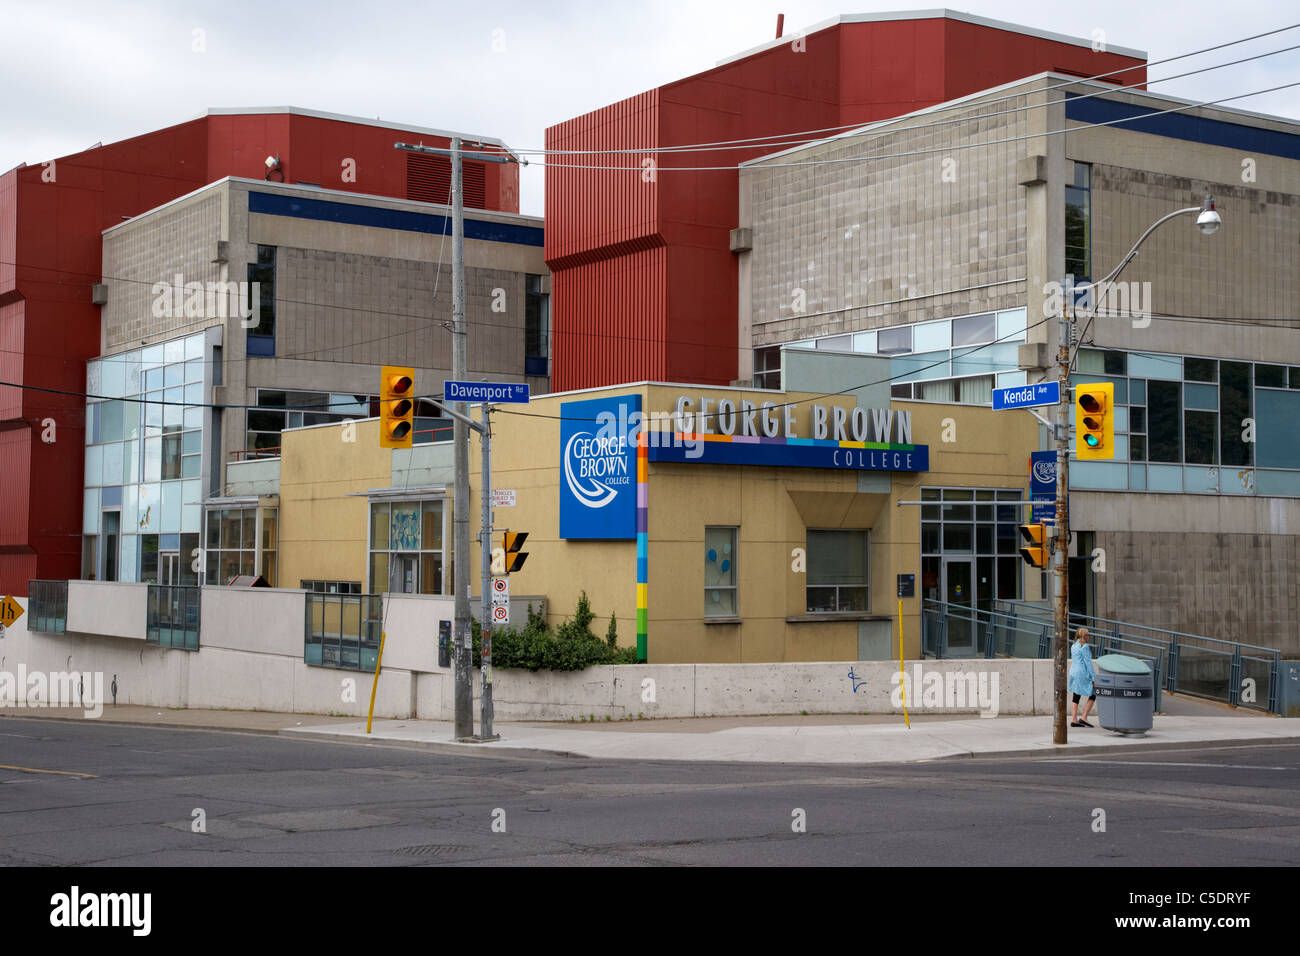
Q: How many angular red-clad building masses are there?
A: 2